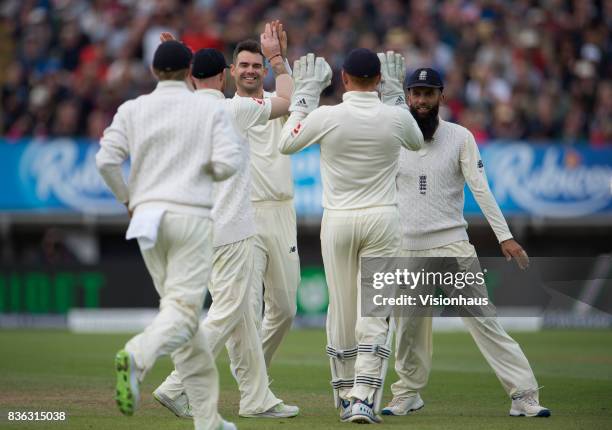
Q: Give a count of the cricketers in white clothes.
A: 5